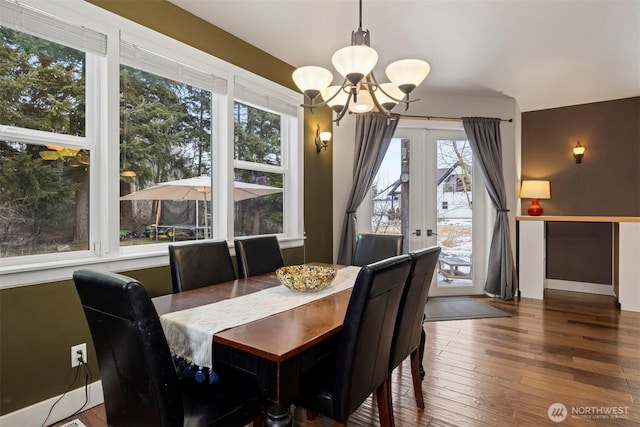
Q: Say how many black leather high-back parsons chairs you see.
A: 6